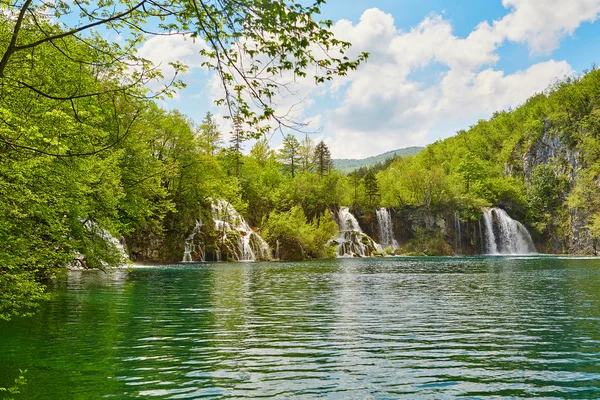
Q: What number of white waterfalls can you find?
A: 5